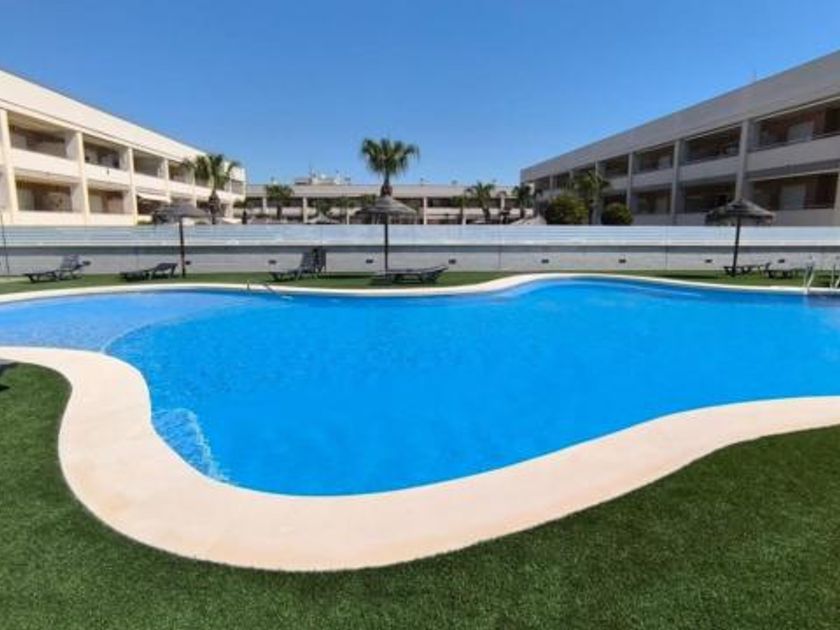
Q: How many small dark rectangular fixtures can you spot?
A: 9